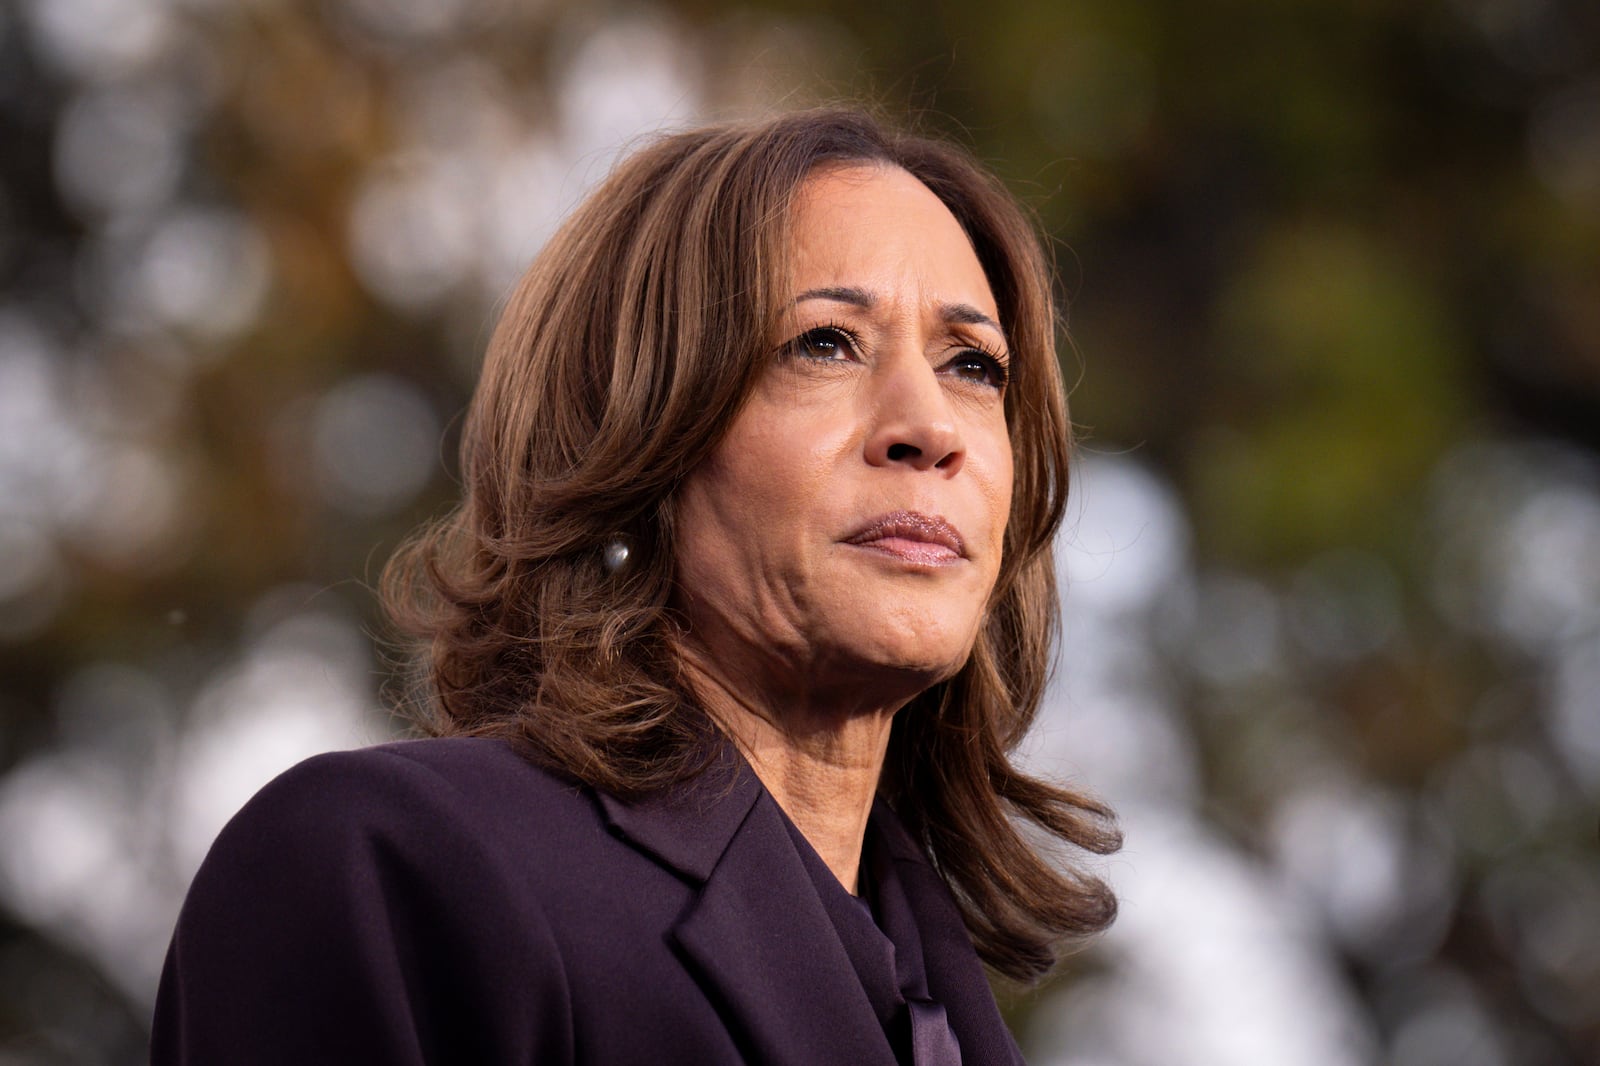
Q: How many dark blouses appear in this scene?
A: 1